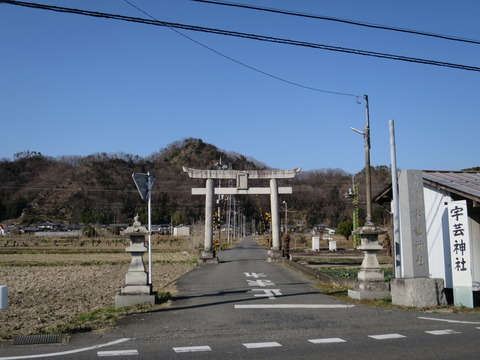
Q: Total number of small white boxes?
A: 2